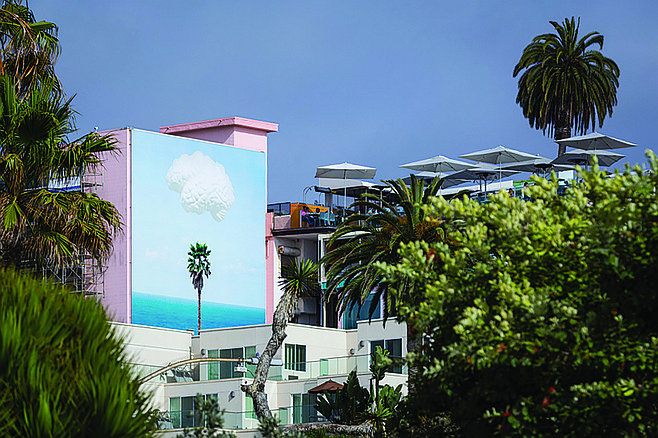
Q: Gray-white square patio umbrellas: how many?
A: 8